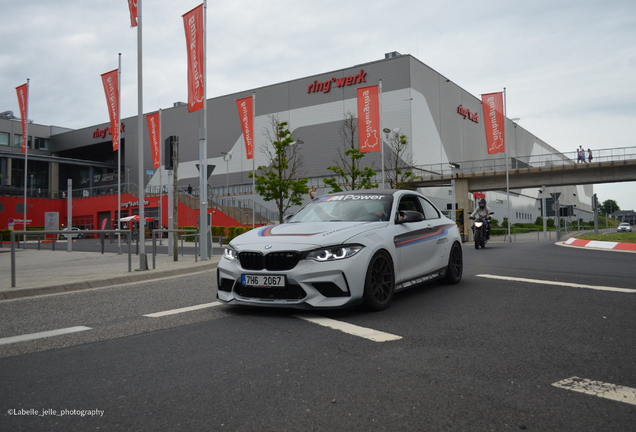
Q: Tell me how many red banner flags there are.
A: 8